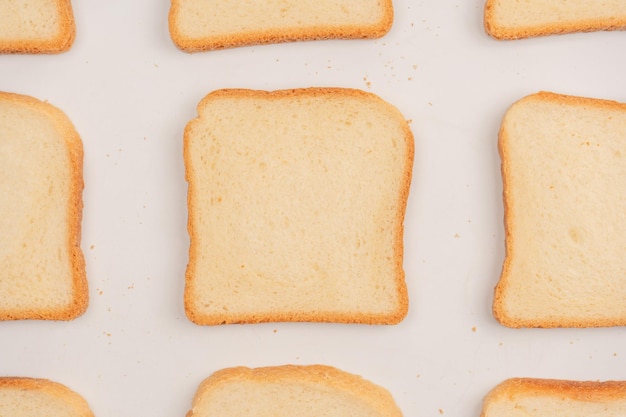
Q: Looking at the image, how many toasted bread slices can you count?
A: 9